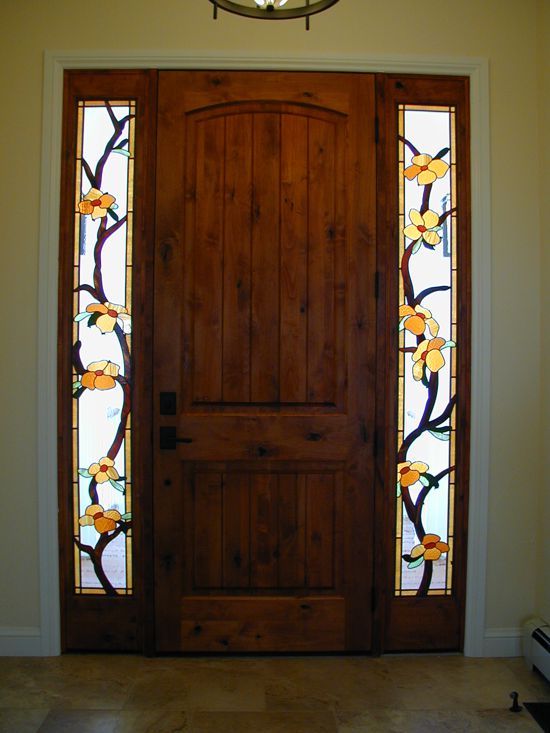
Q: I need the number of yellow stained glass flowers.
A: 11